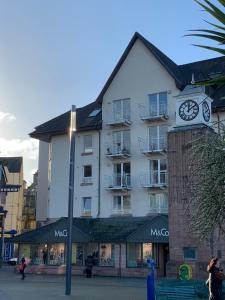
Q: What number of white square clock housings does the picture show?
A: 1